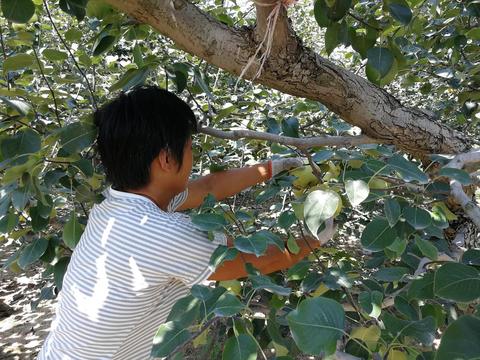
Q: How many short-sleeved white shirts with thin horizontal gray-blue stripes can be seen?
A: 1